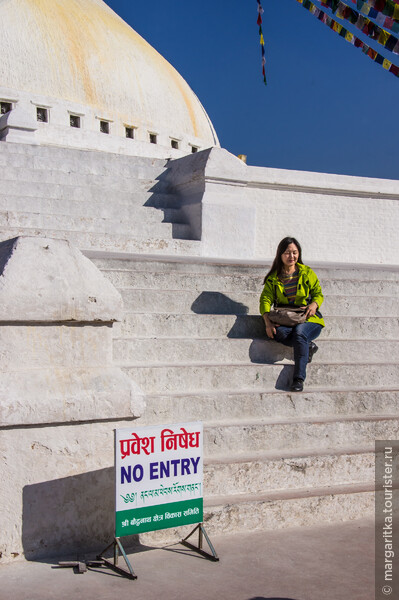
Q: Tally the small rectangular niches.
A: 8